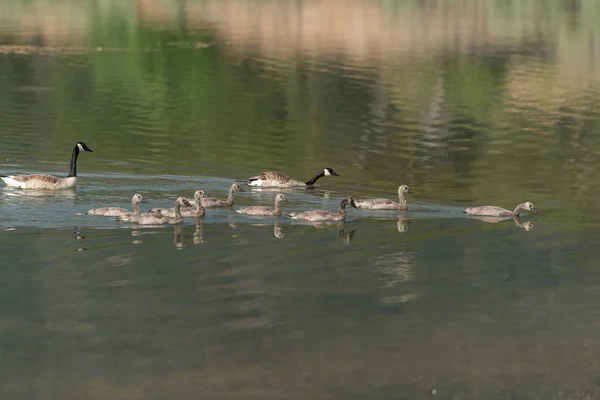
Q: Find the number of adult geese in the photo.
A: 2